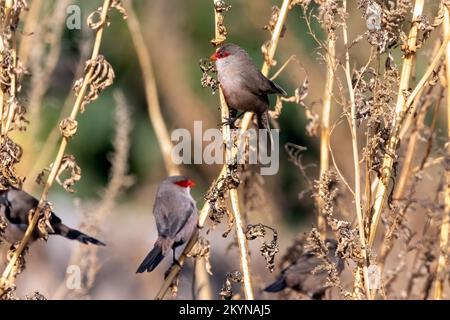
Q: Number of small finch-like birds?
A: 4